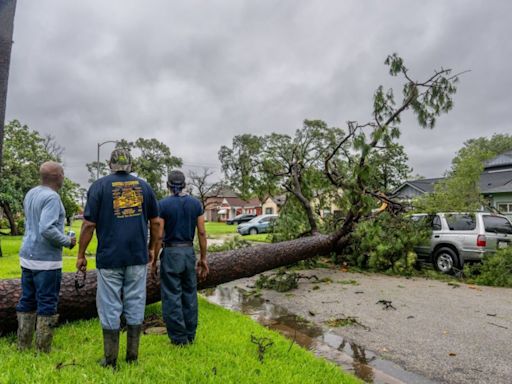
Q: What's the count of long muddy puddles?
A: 1